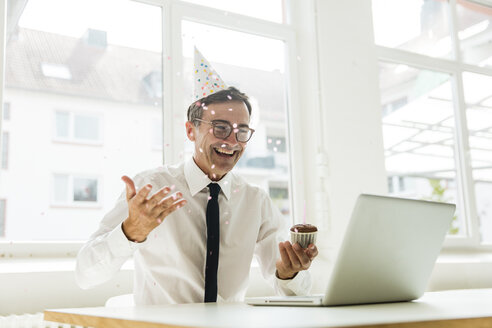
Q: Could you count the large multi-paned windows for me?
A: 2